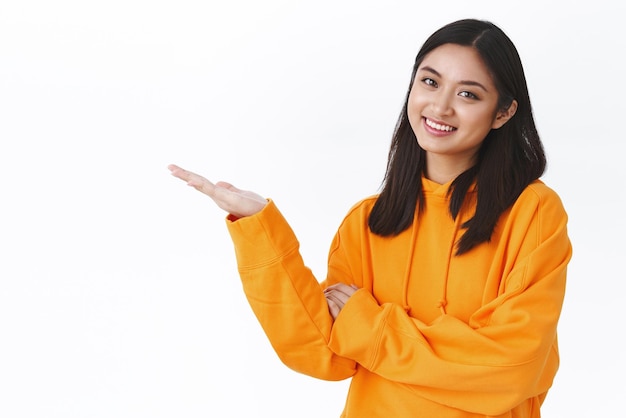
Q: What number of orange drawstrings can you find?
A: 2